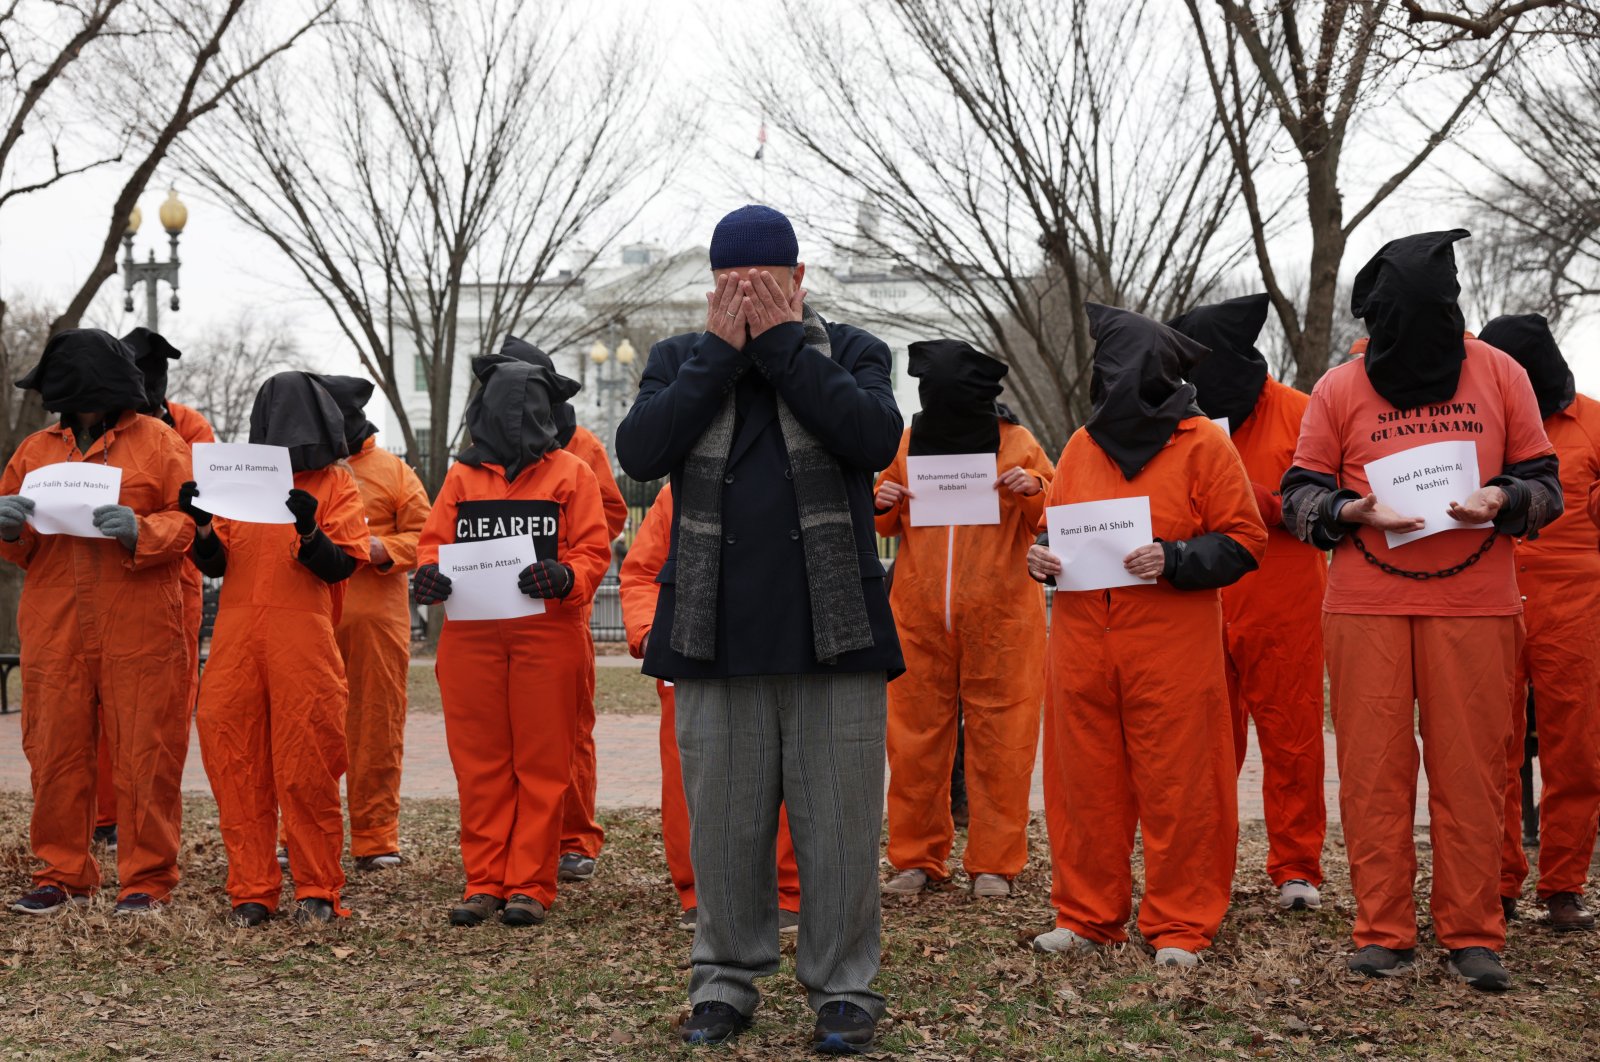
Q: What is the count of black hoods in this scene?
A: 11